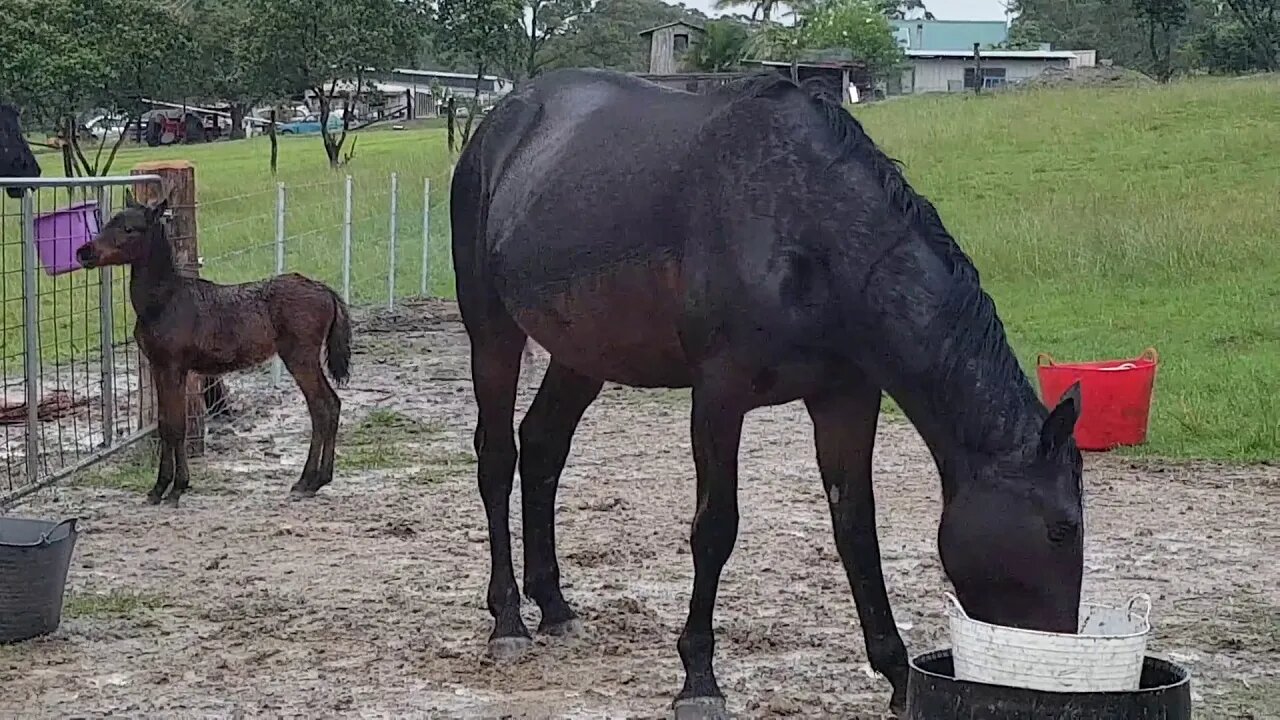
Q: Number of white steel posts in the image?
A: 4